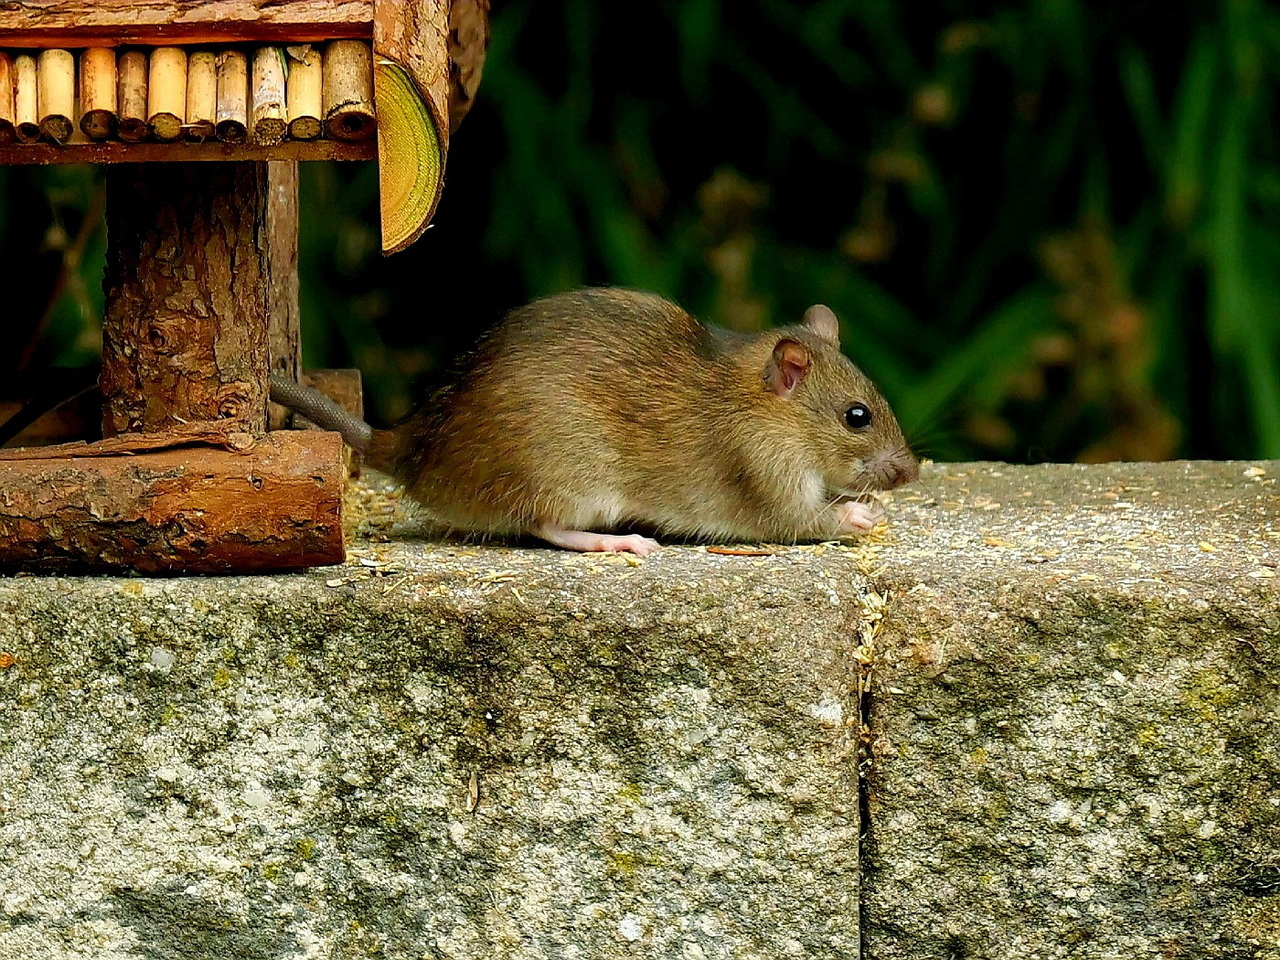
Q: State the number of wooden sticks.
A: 11